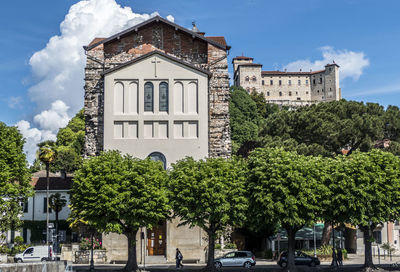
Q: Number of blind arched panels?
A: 4